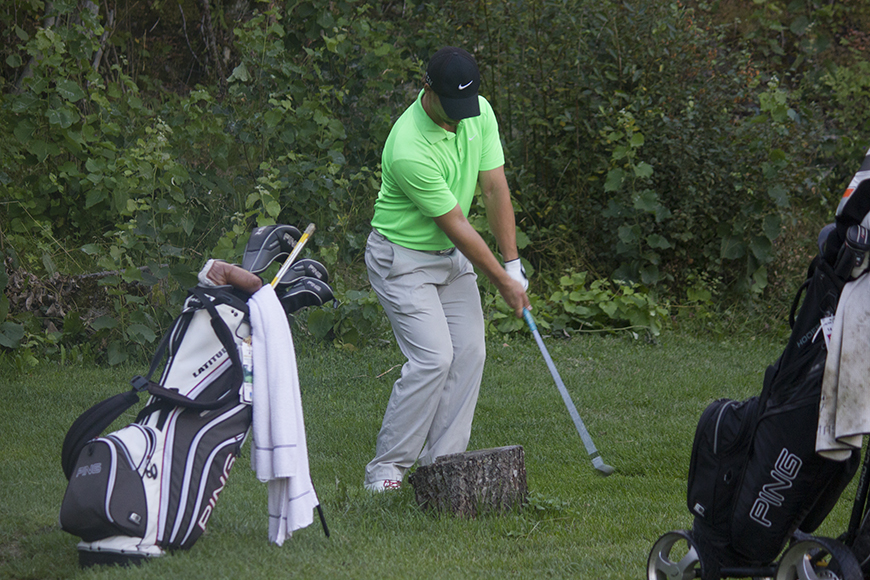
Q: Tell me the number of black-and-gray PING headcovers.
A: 3